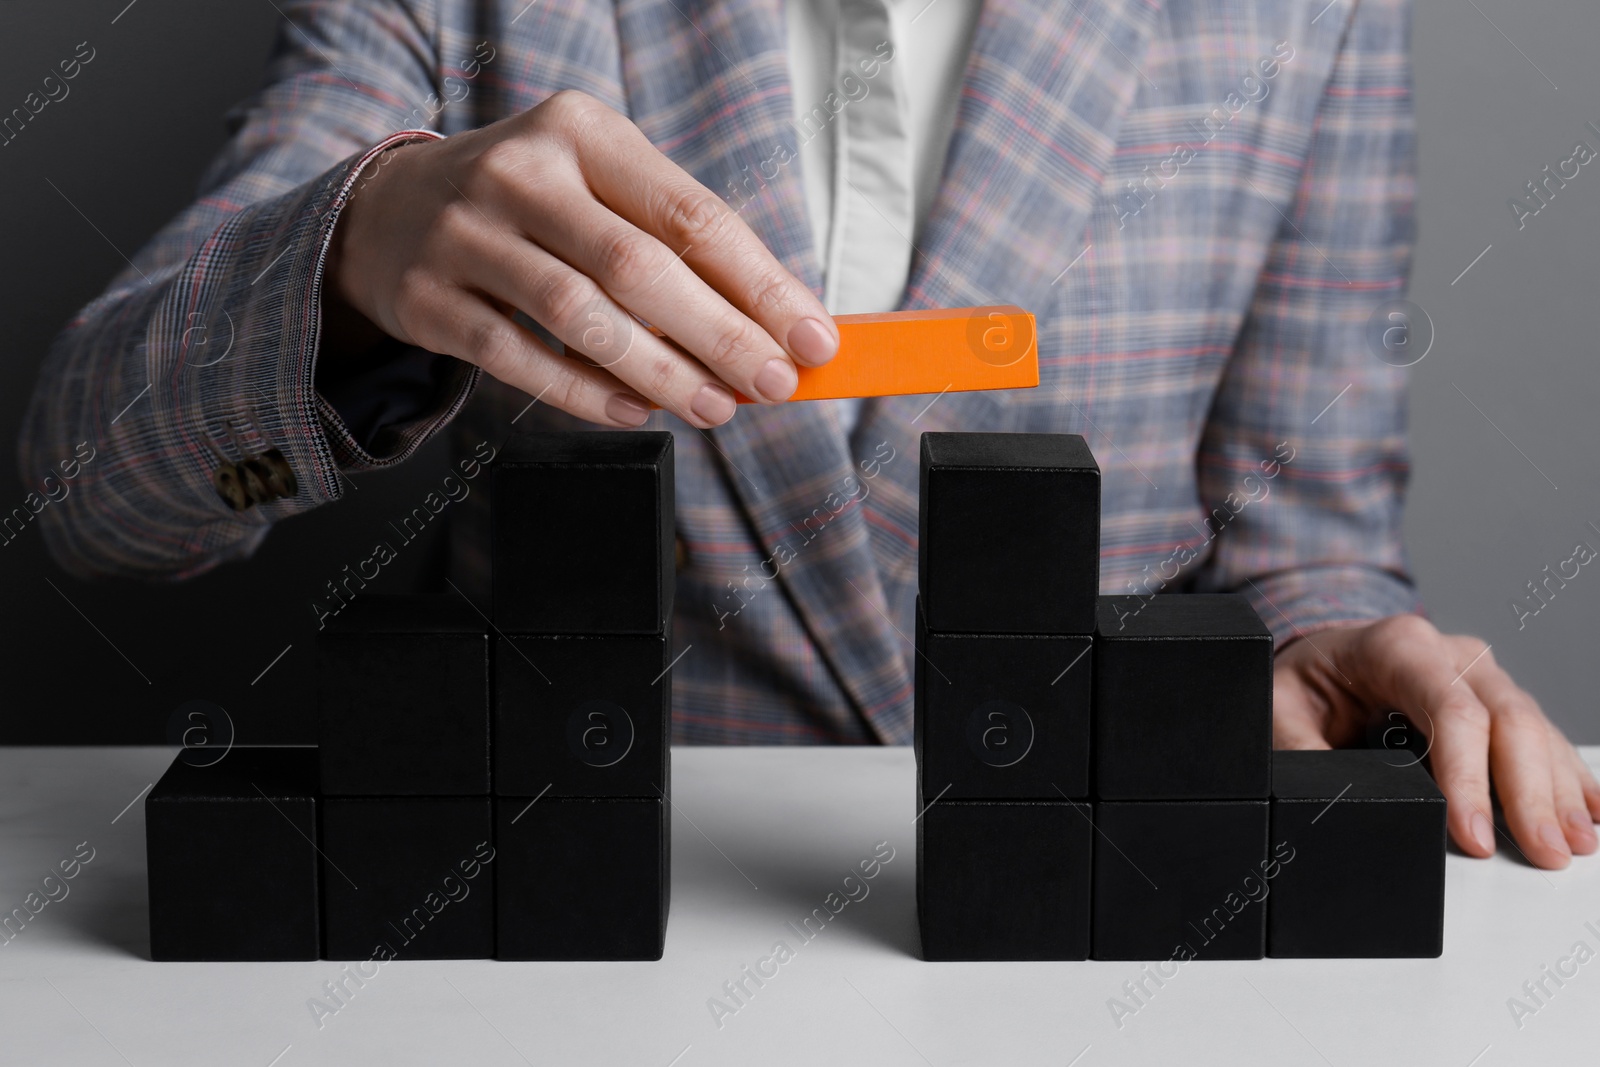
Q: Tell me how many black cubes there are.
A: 12